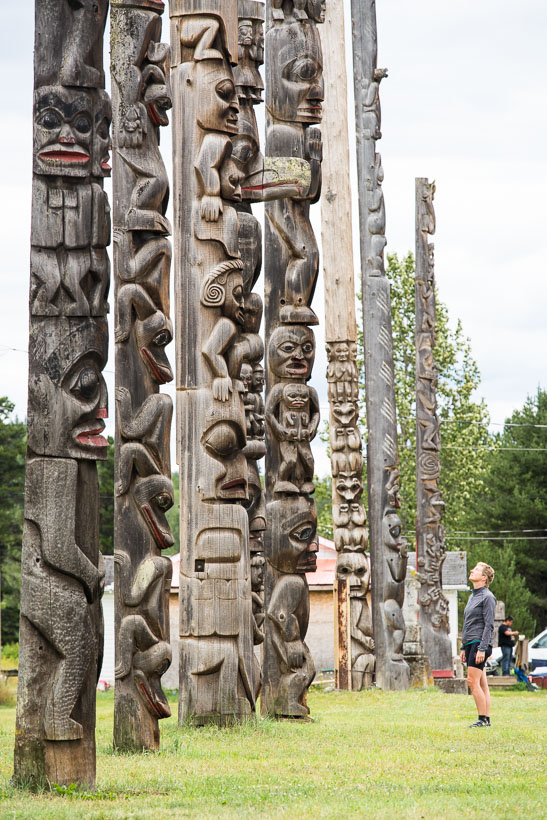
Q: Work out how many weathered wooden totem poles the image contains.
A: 8